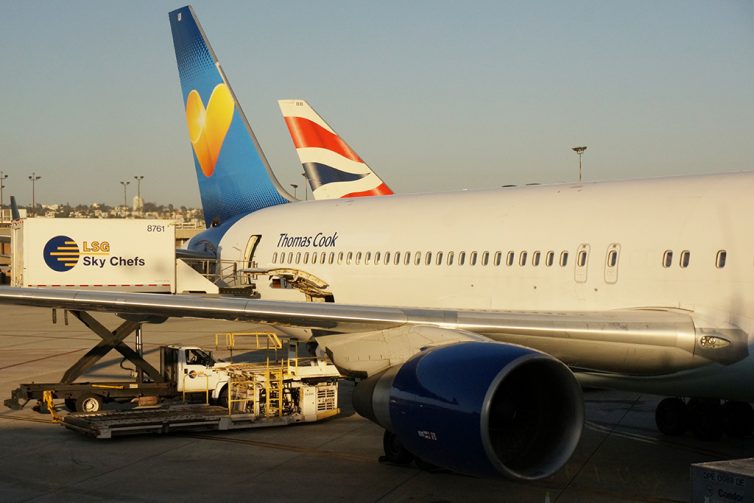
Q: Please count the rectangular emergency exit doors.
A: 2